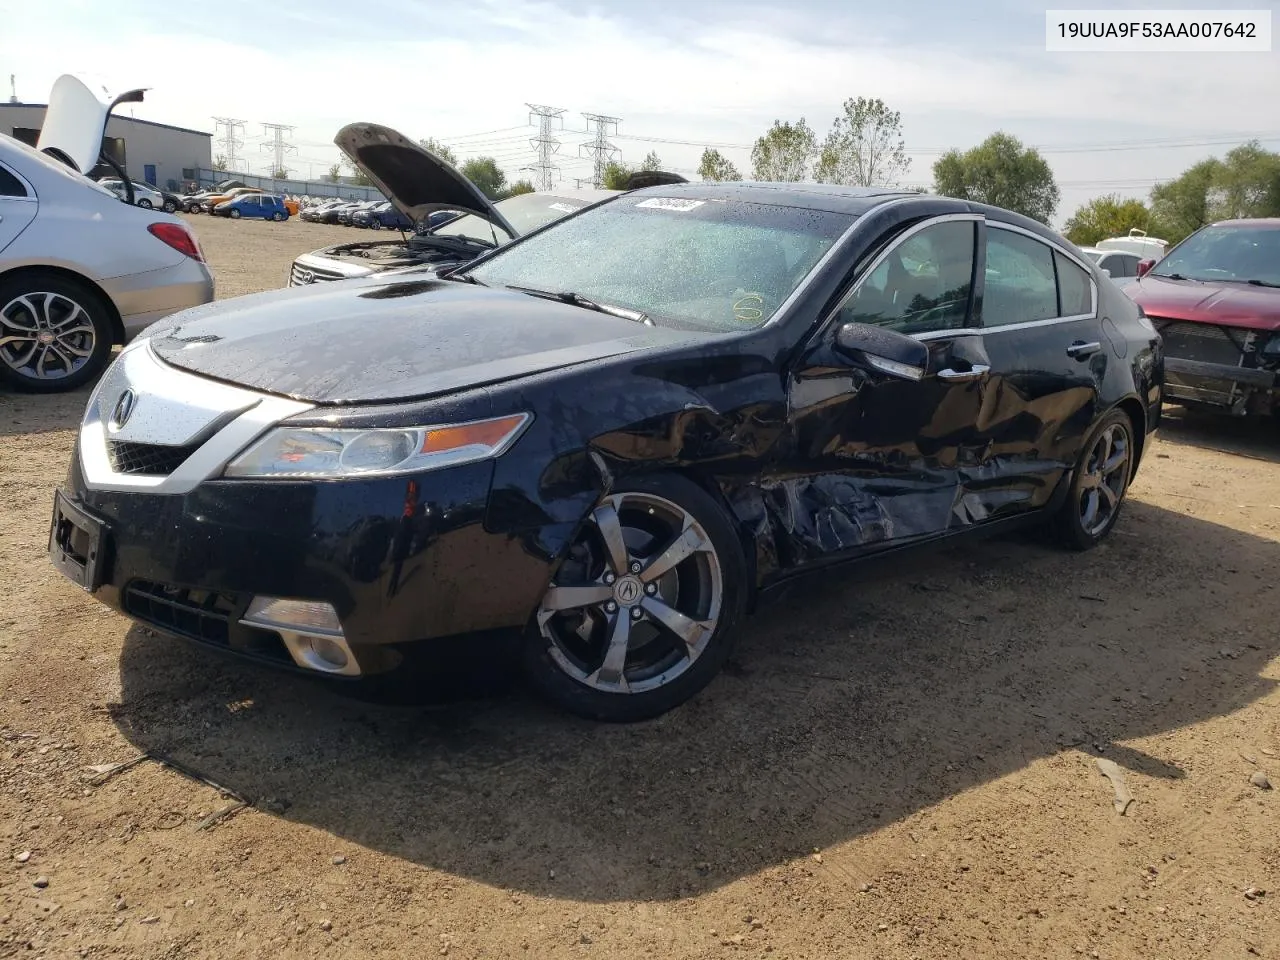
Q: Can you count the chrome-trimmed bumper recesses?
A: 1